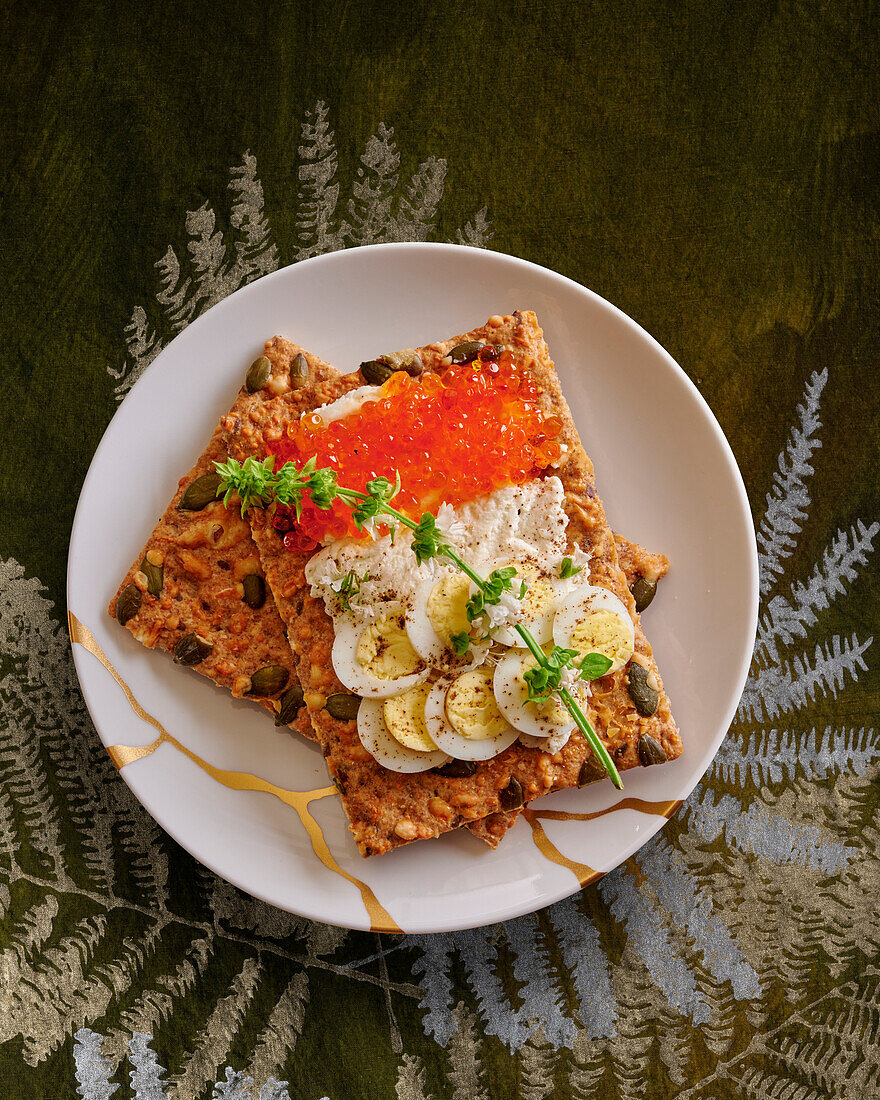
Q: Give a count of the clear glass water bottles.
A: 0